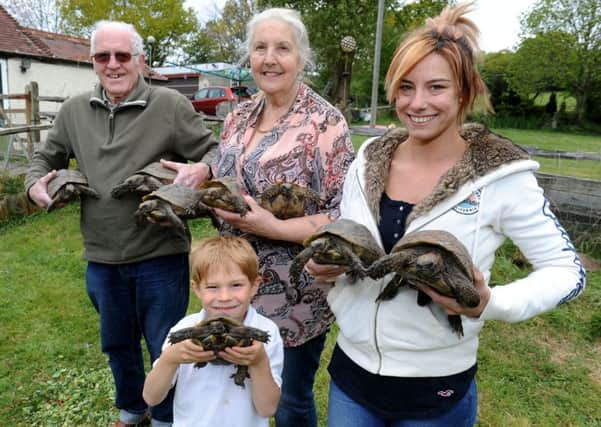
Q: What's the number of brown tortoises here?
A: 8